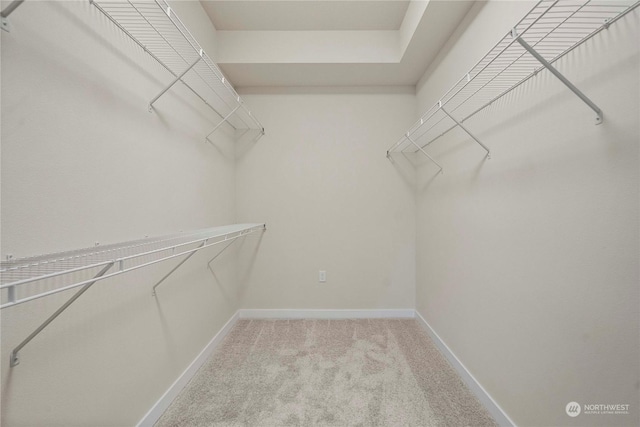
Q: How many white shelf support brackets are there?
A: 9